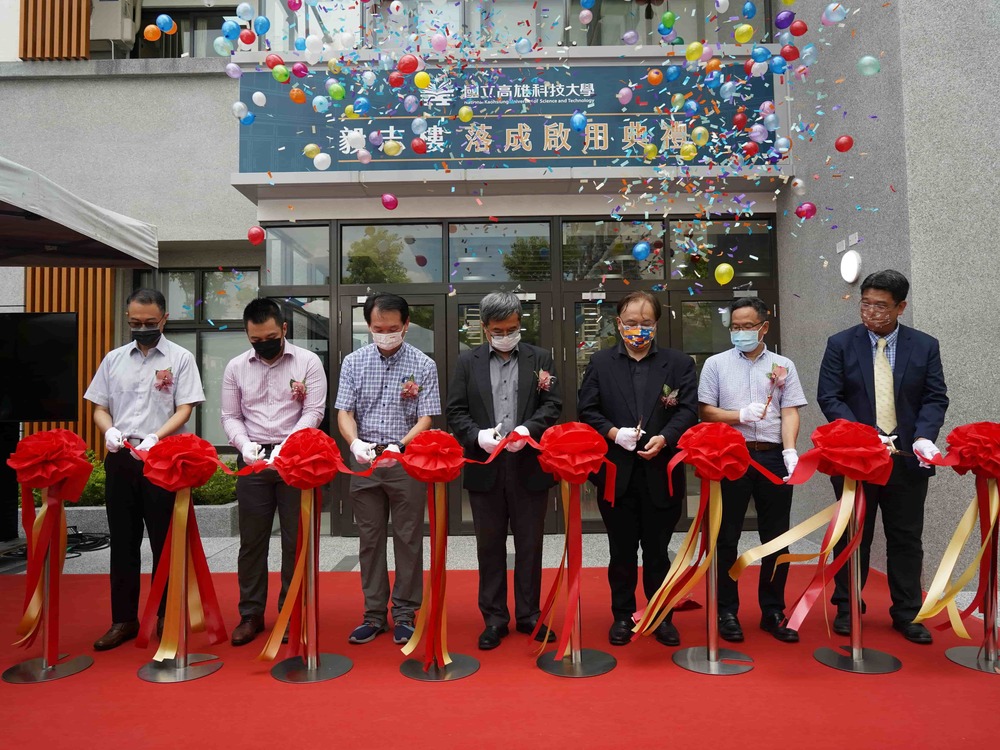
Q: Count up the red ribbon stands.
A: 8